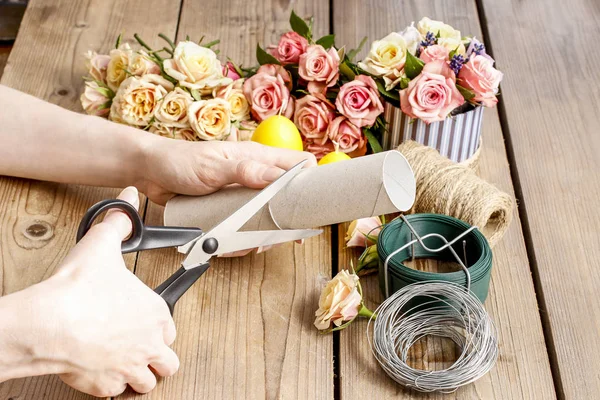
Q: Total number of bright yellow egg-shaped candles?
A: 2